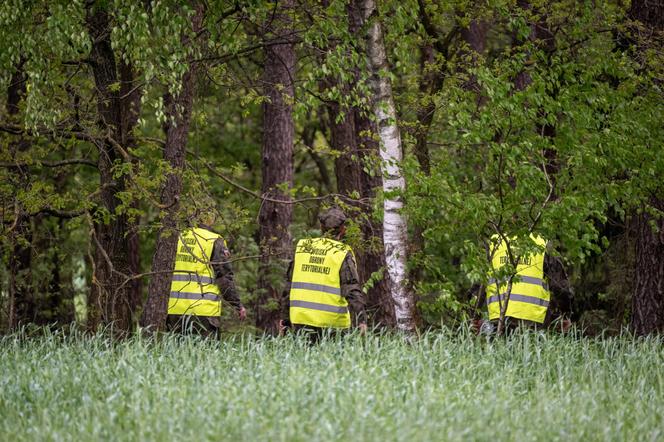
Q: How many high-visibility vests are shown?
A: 3